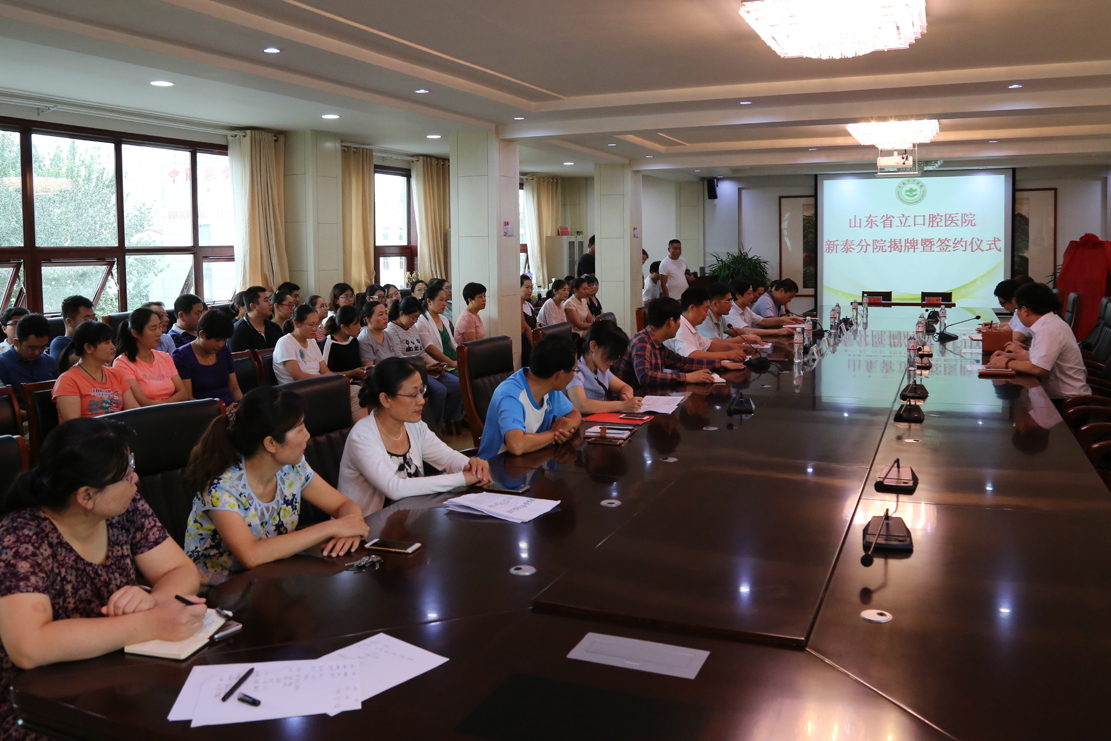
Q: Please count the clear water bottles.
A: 10